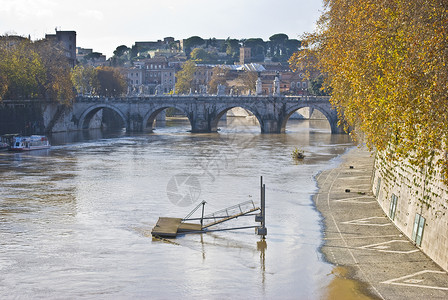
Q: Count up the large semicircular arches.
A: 4